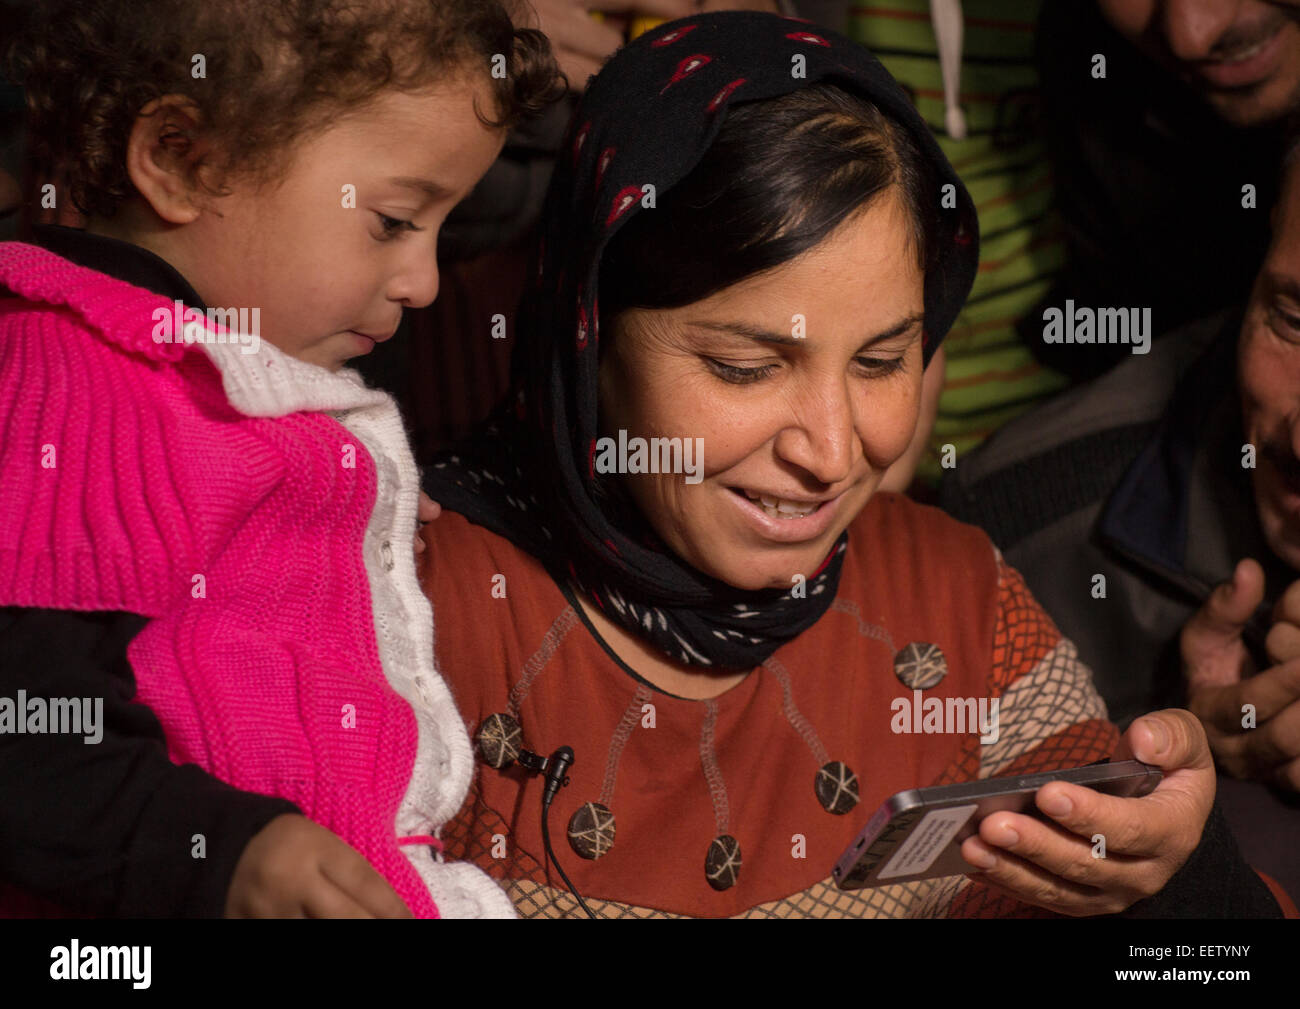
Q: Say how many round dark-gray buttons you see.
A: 5